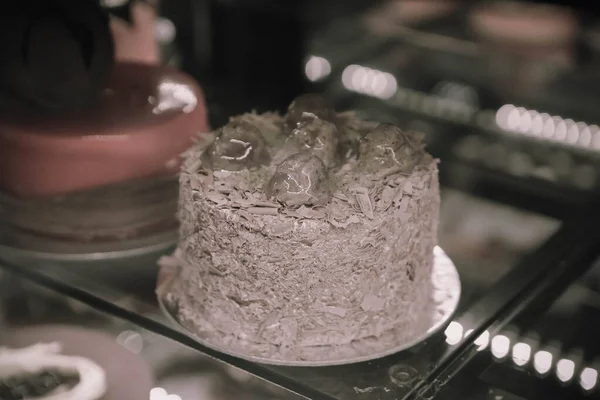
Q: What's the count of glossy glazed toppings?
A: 5